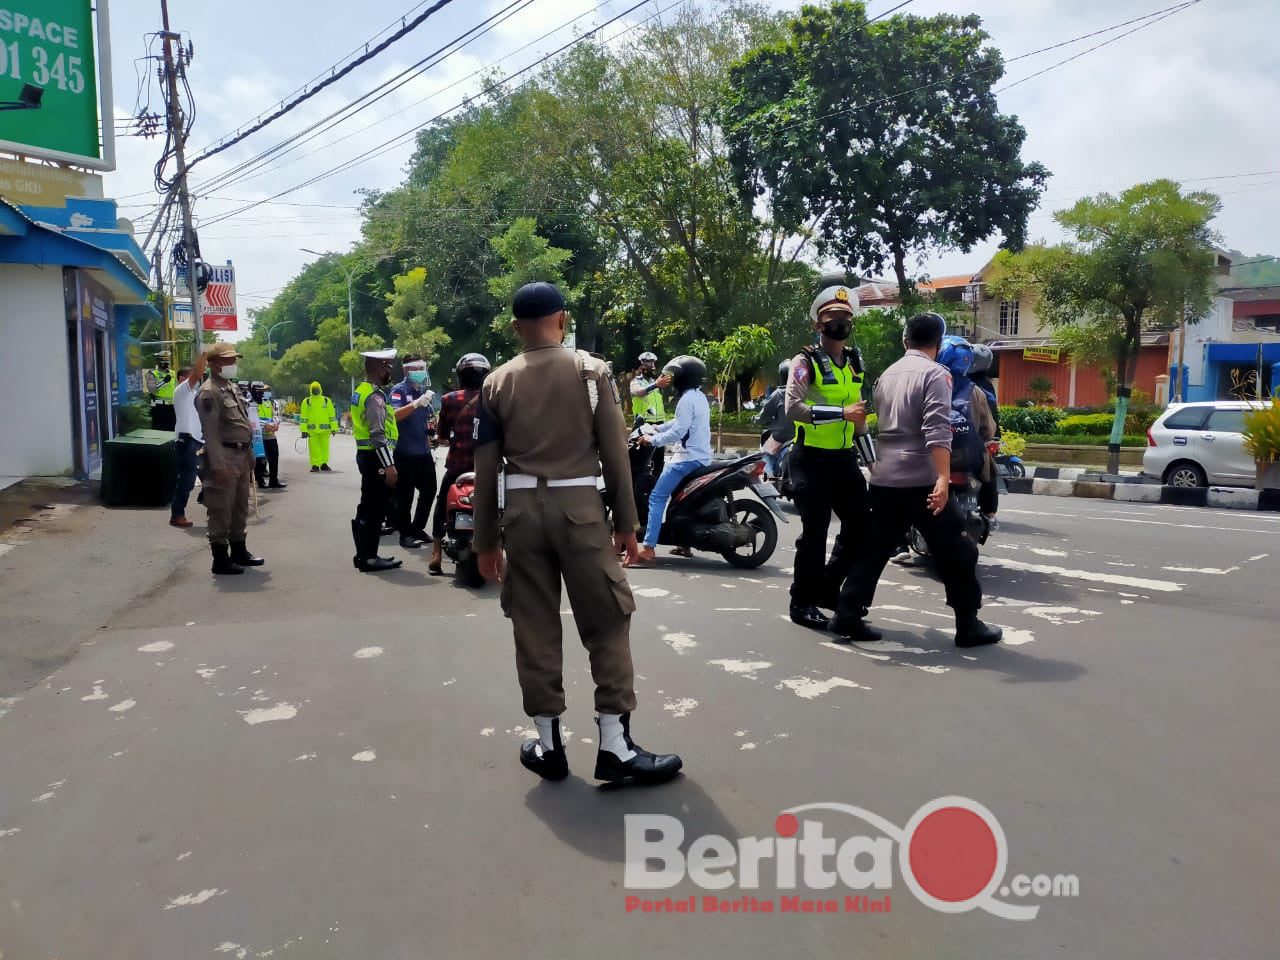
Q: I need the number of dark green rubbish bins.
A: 1